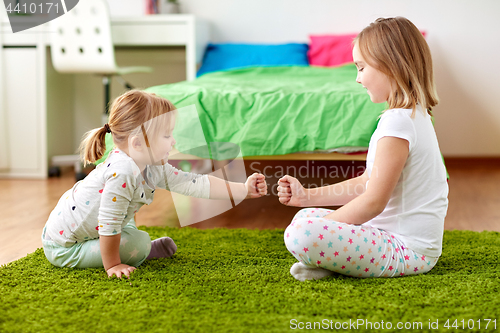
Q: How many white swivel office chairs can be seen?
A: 1